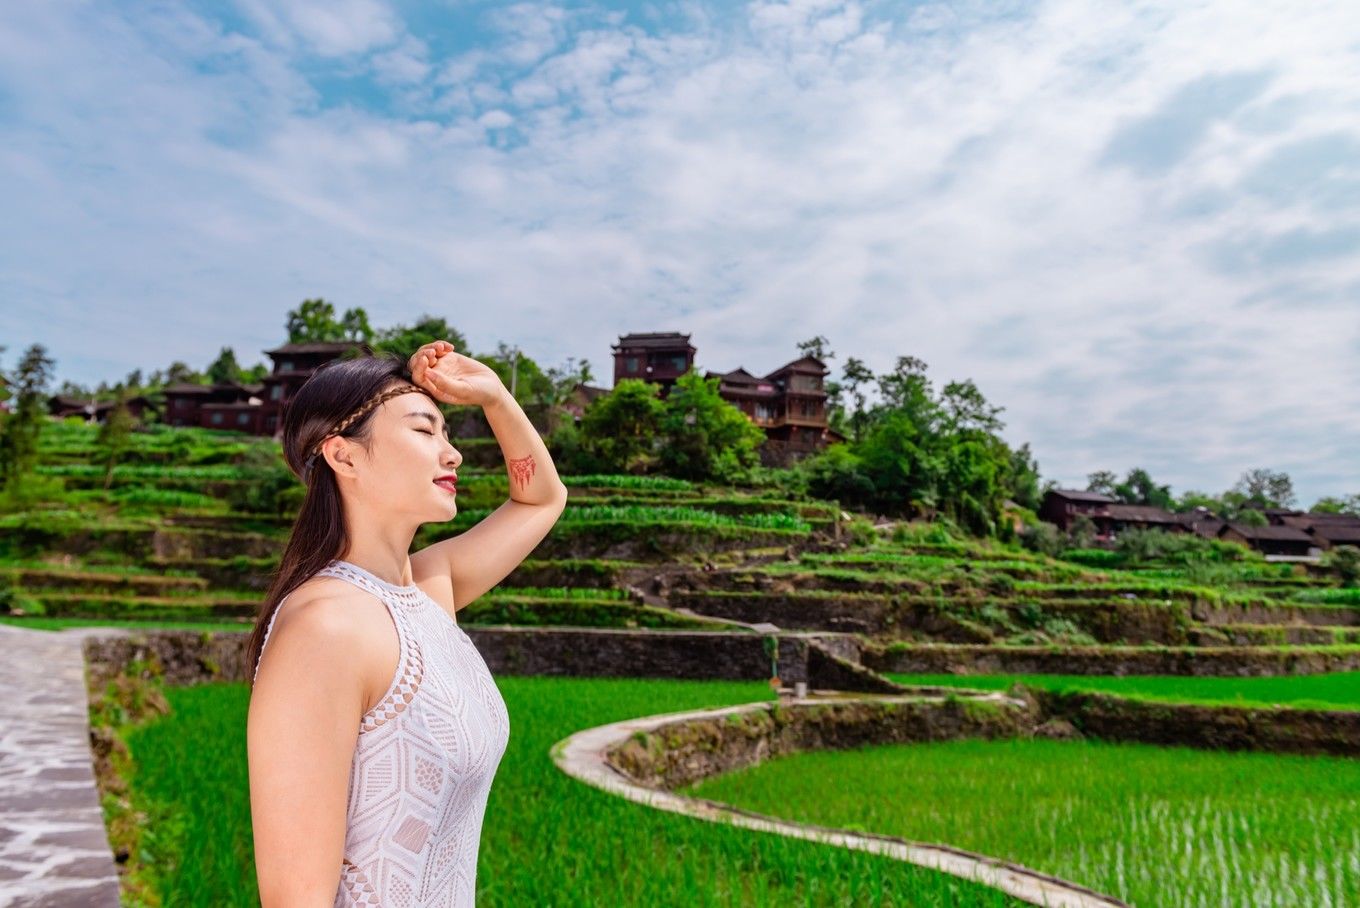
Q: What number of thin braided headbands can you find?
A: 1